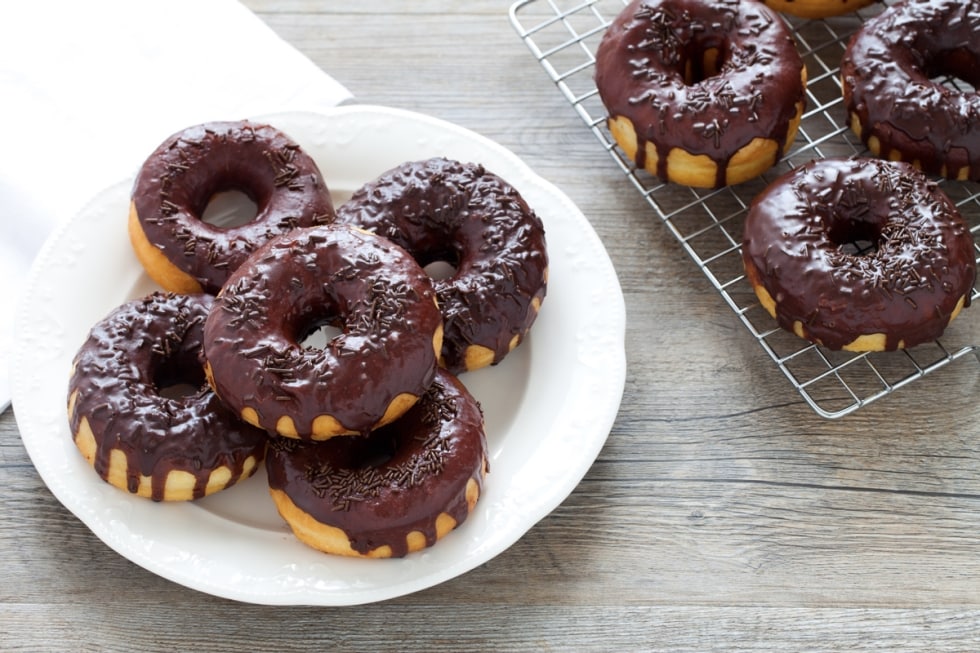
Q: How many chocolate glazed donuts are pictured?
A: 9